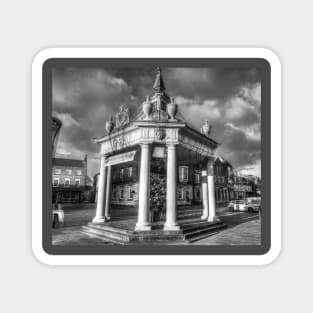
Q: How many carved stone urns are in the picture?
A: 4